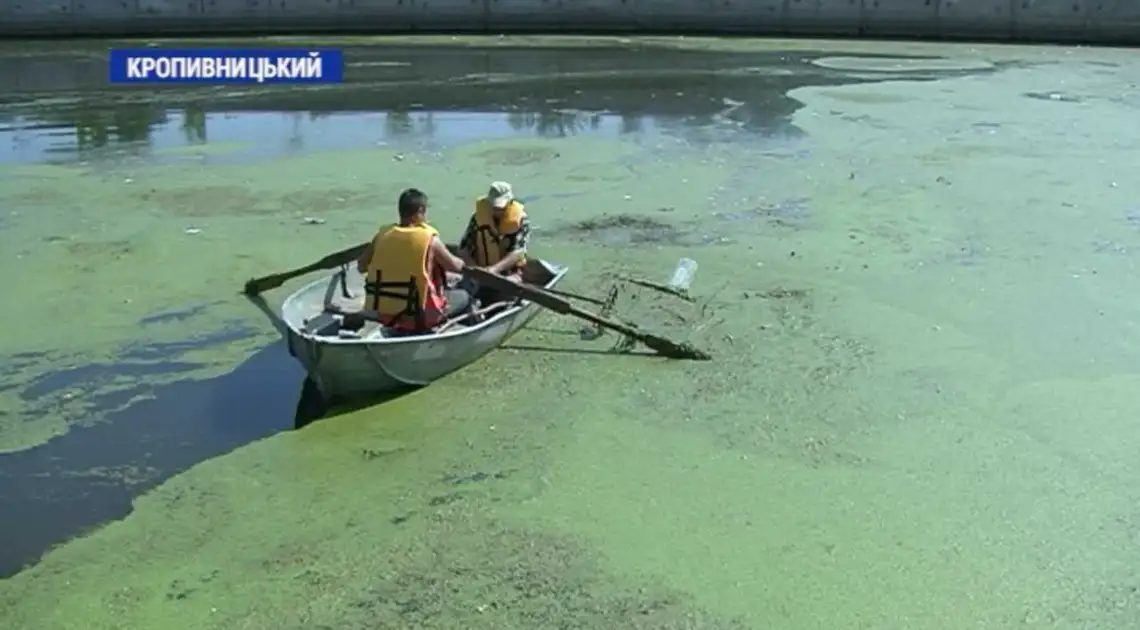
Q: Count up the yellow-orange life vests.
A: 2